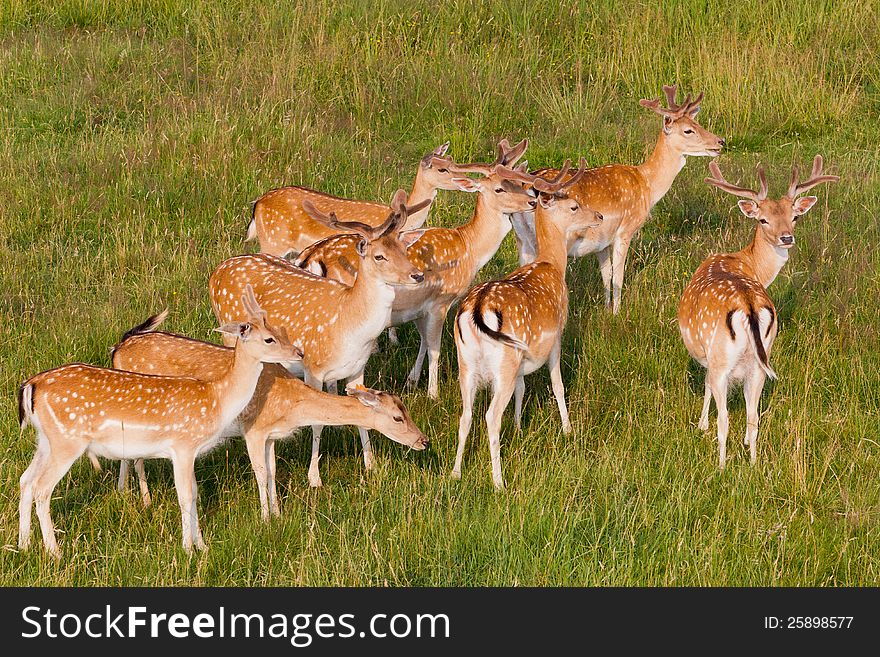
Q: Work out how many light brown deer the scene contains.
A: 8